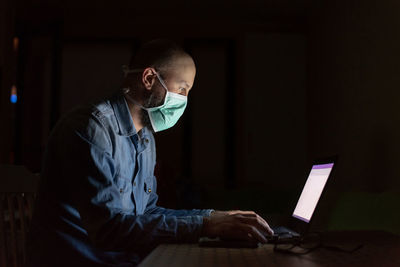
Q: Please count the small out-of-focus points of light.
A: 2